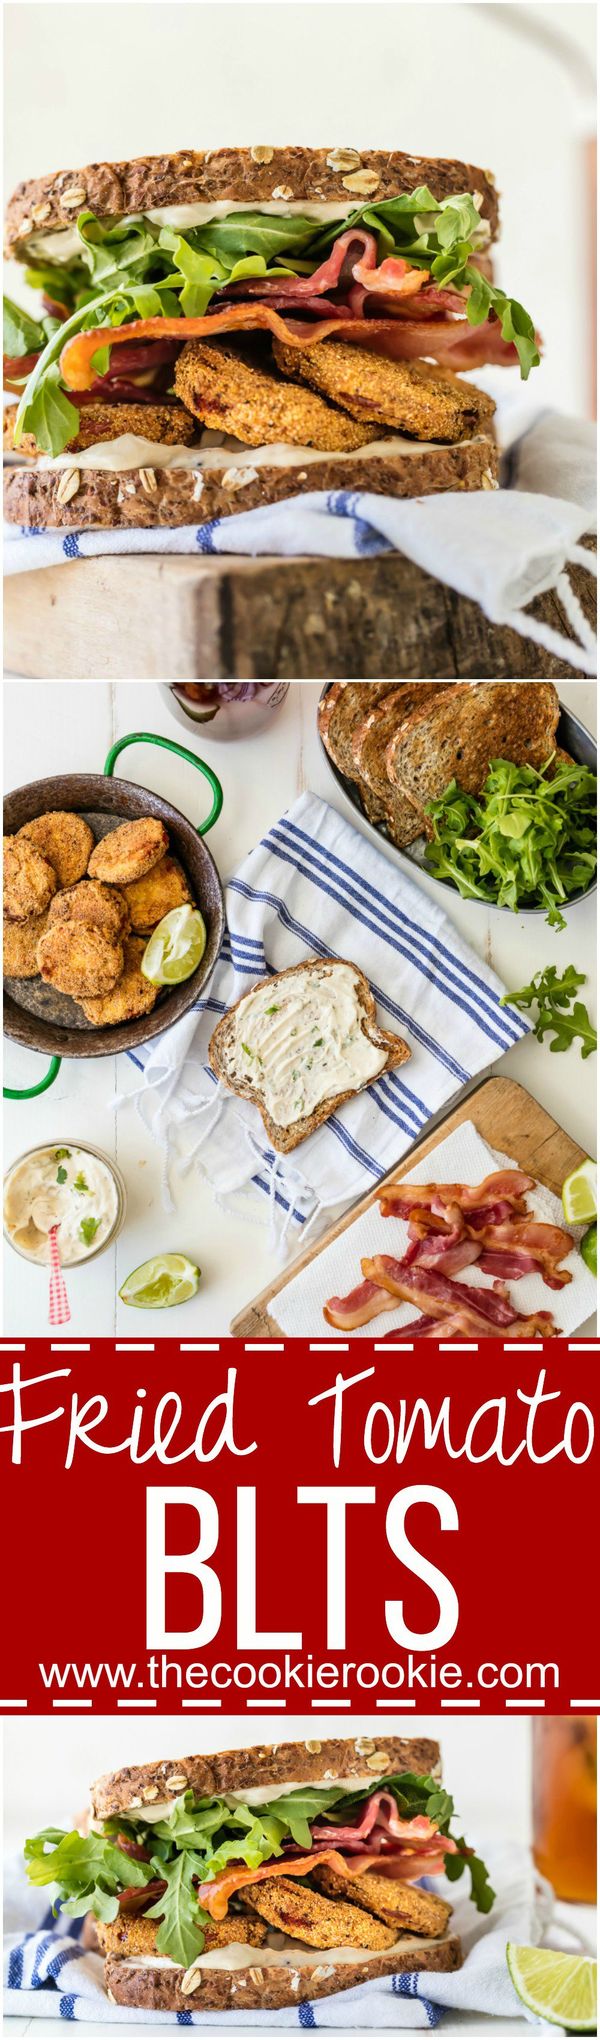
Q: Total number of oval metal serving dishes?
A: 1